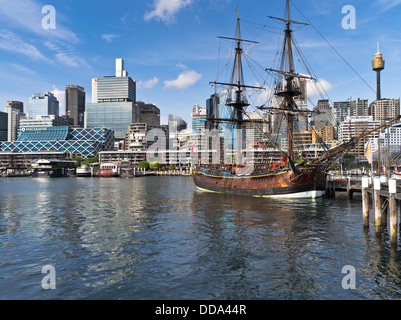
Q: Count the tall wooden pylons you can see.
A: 3